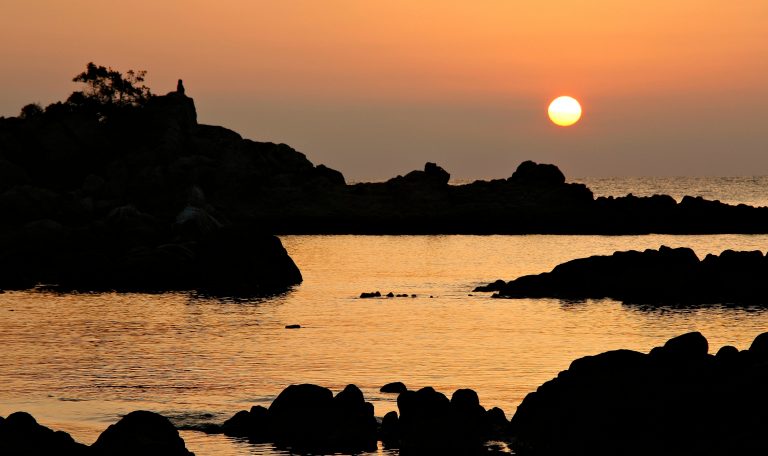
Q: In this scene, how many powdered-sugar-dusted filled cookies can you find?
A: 0